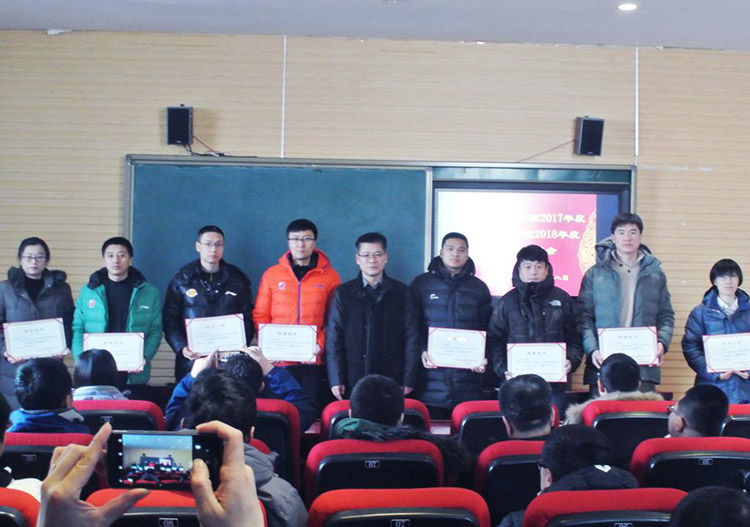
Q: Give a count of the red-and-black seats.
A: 15